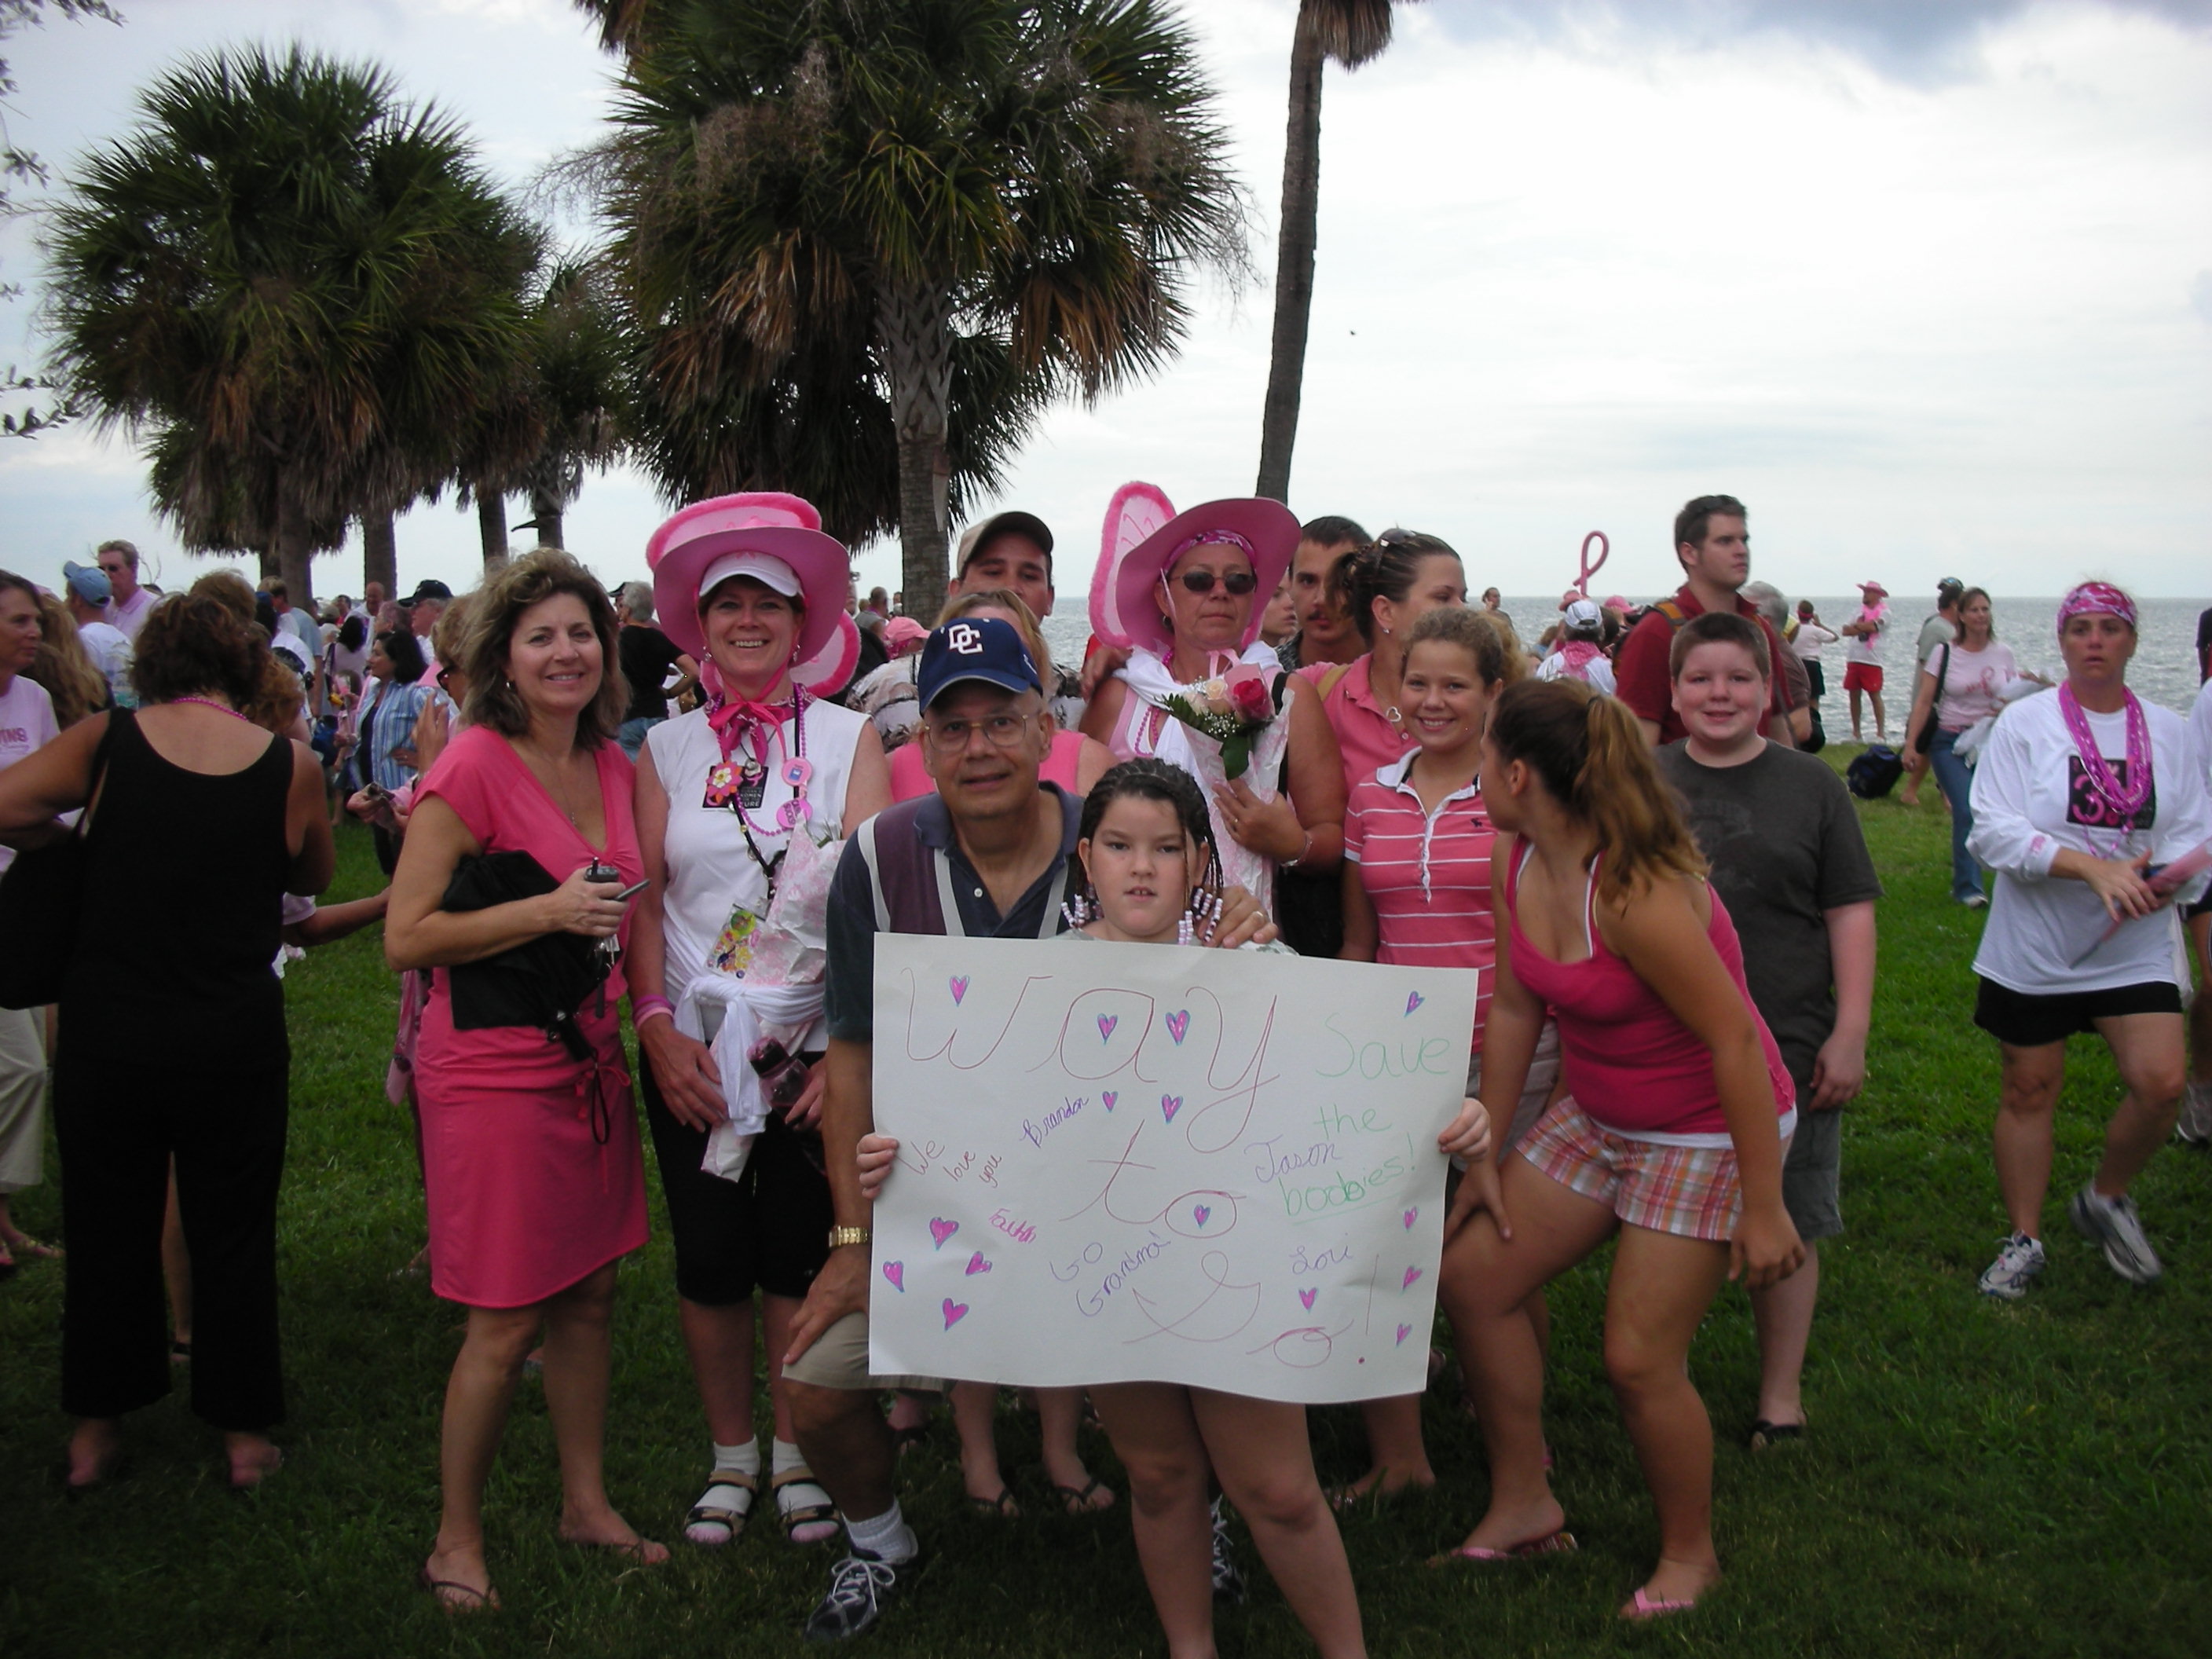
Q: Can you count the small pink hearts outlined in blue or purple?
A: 15